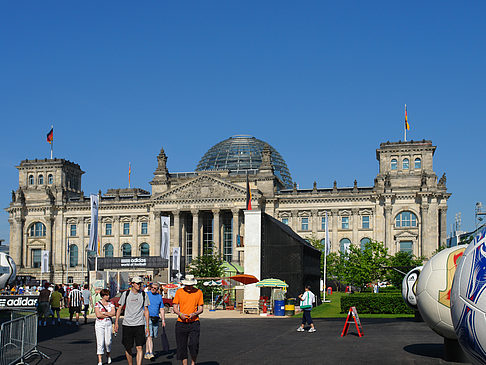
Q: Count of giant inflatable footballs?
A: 4